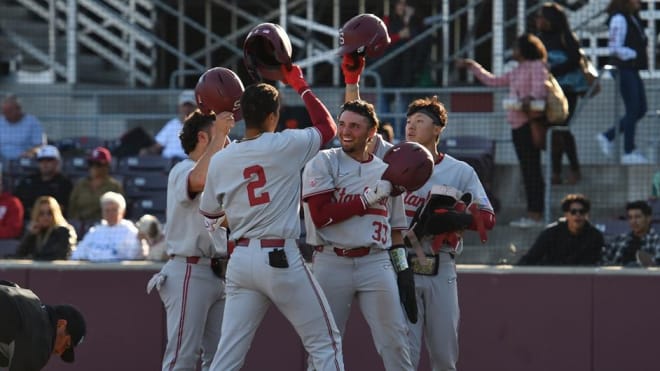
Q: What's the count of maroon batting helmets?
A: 4